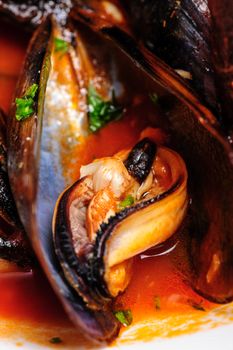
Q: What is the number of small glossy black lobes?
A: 1